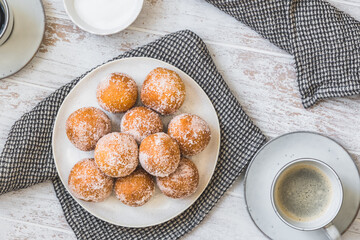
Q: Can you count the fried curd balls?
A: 10